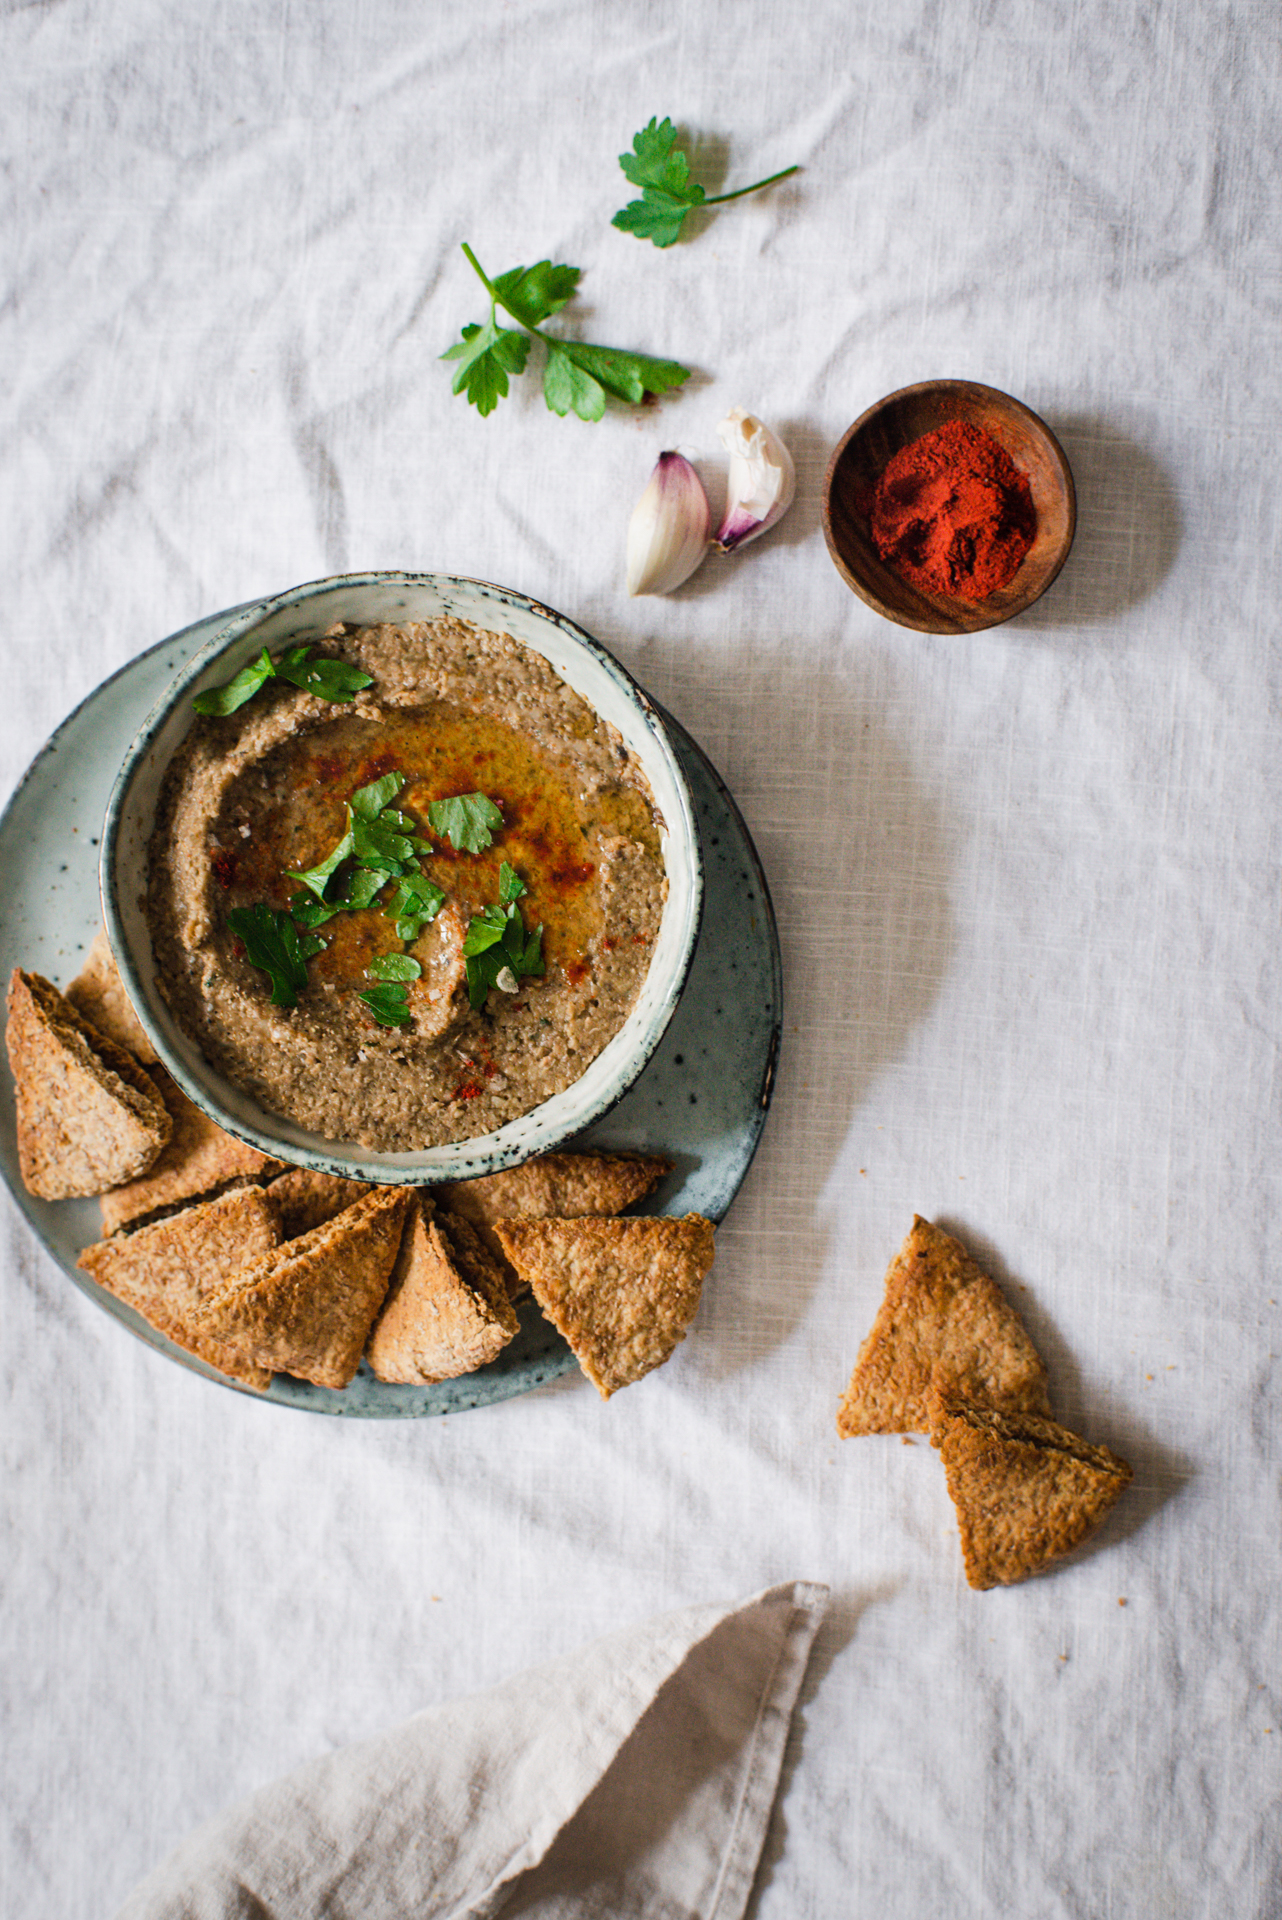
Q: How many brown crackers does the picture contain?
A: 11